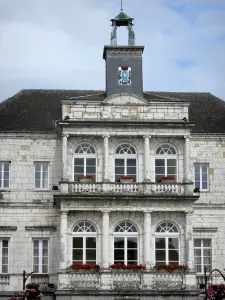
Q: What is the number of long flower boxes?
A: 3